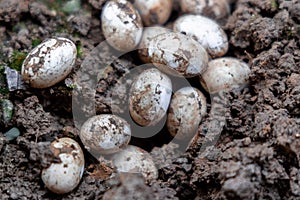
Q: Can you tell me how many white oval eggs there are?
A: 13